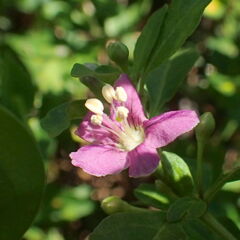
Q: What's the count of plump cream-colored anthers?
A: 5